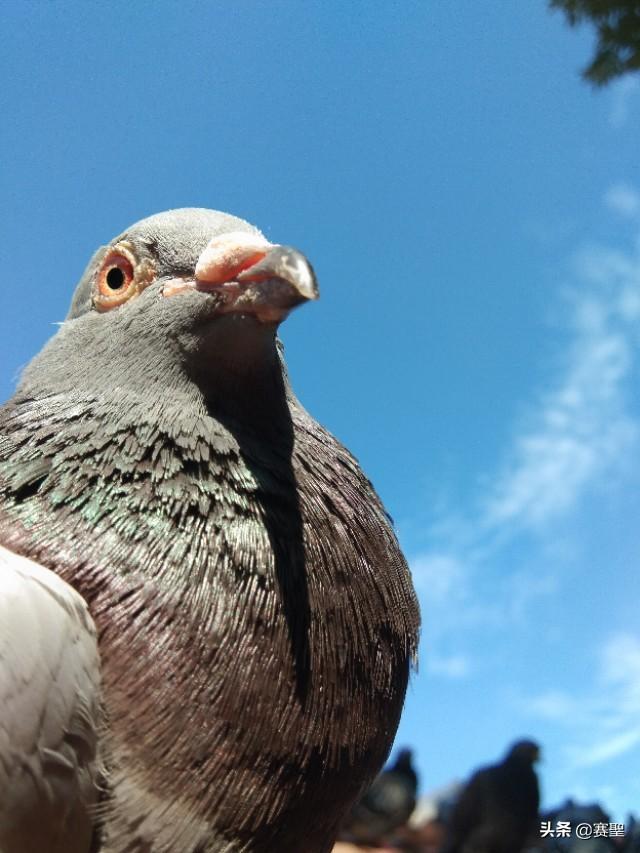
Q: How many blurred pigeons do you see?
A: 2